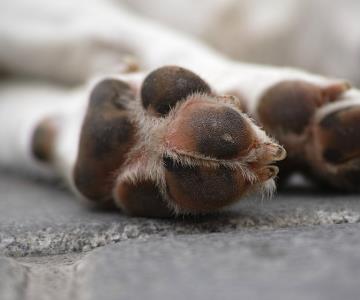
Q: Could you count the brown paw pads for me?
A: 8